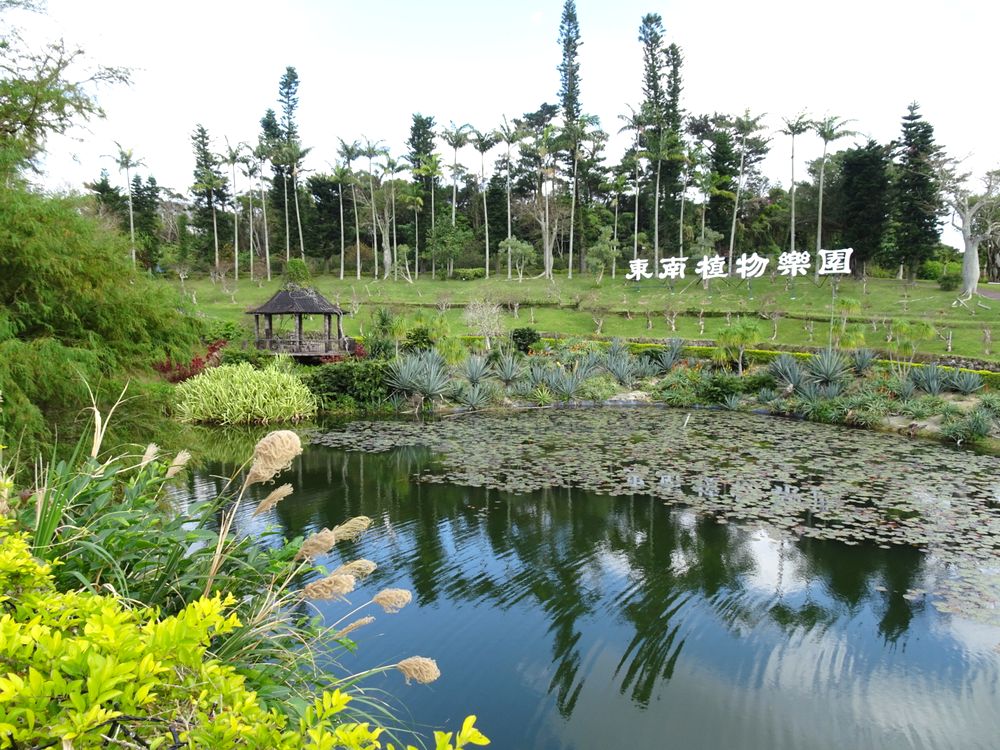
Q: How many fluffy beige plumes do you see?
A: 11